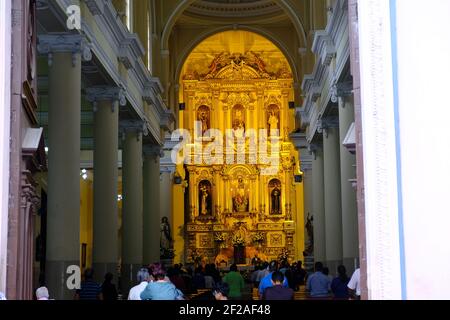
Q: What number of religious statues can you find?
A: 8